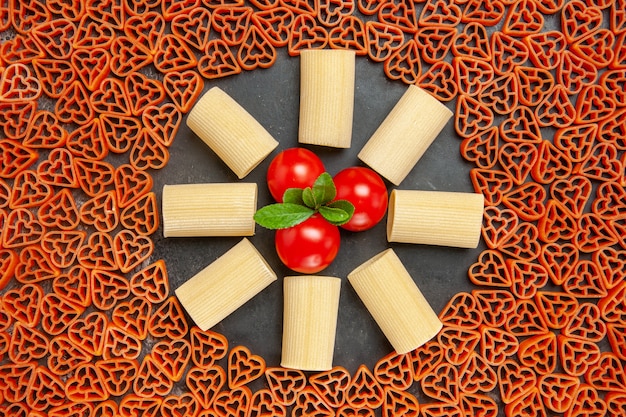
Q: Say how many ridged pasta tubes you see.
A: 8